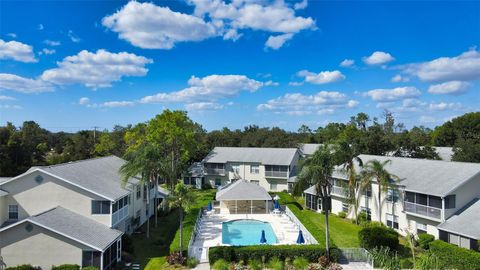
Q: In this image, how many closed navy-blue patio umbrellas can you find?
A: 4